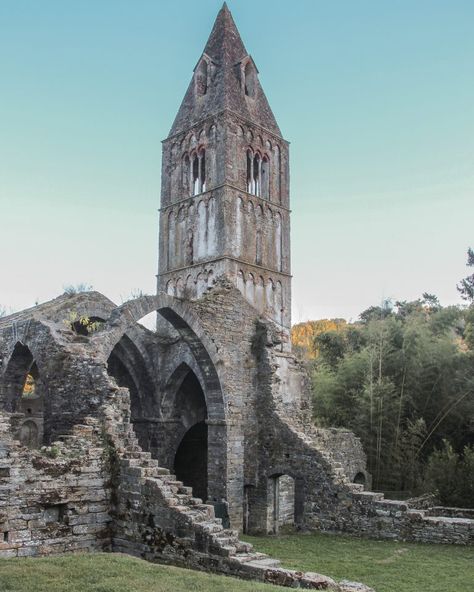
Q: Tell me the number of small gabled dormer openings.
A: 2